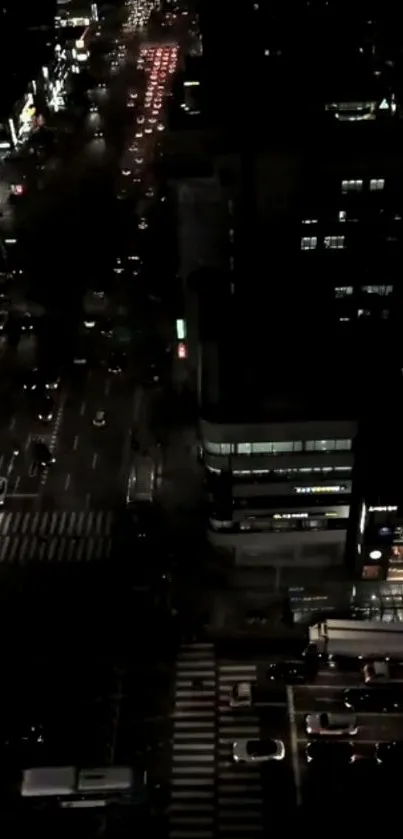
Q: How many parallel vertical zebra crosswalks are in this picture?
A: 2